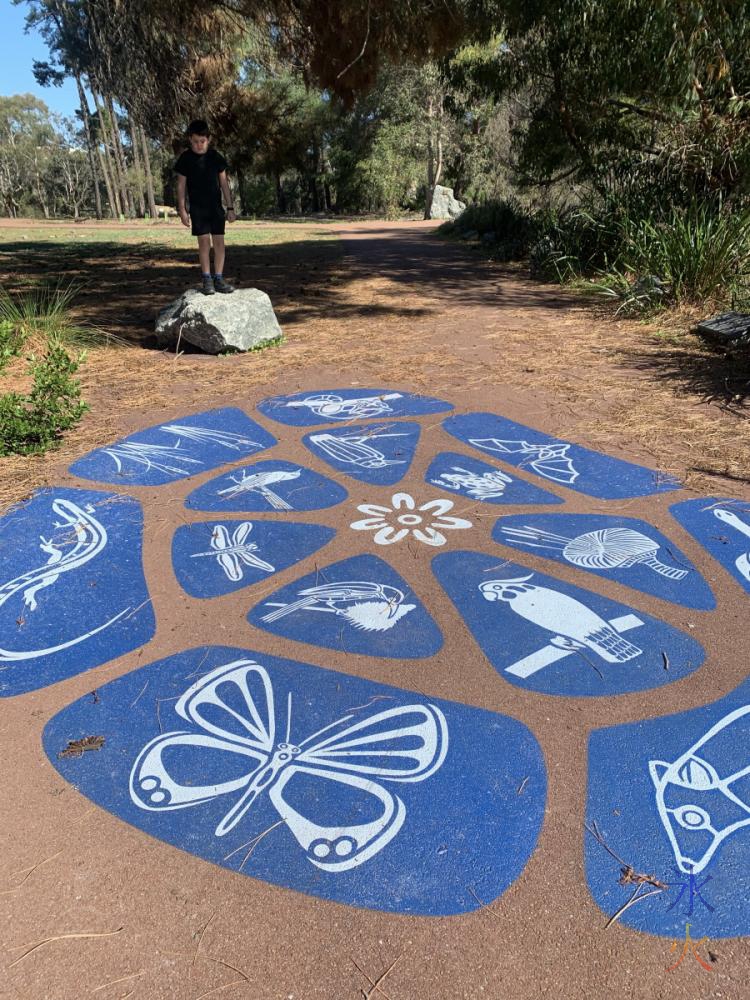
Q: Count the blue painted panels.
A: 14